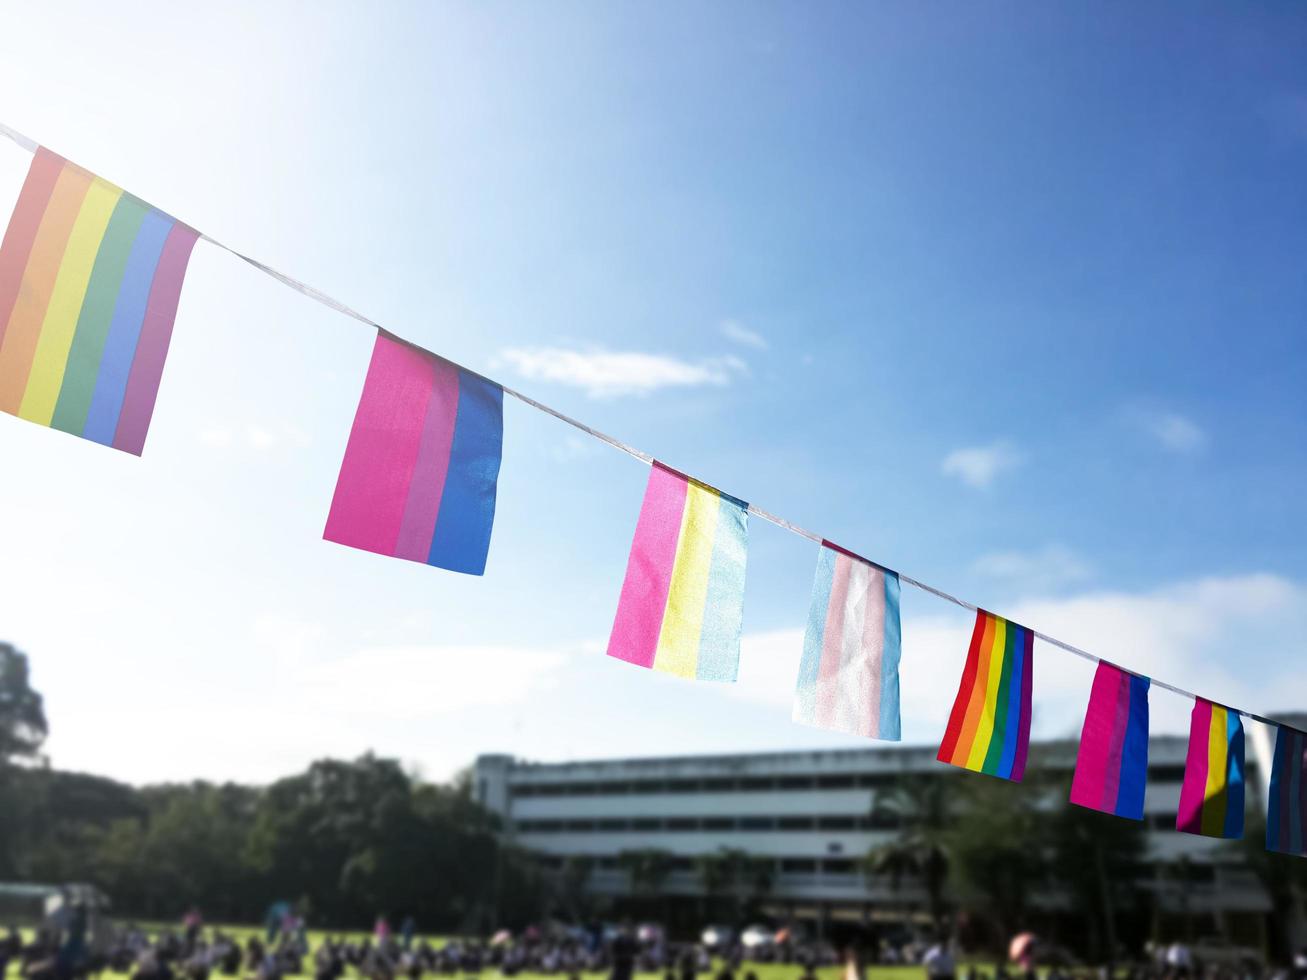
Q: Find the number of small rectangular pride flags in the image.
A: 8